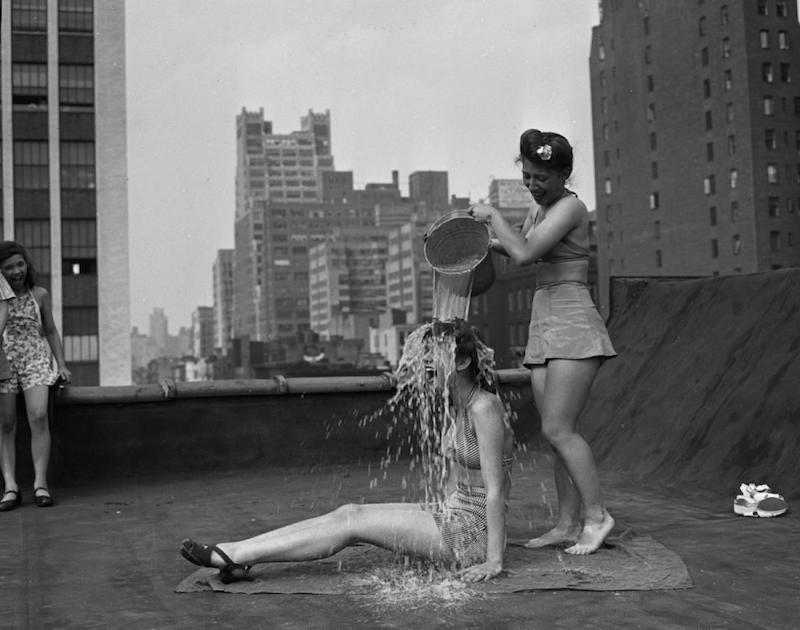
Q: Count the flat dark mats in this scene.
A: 1